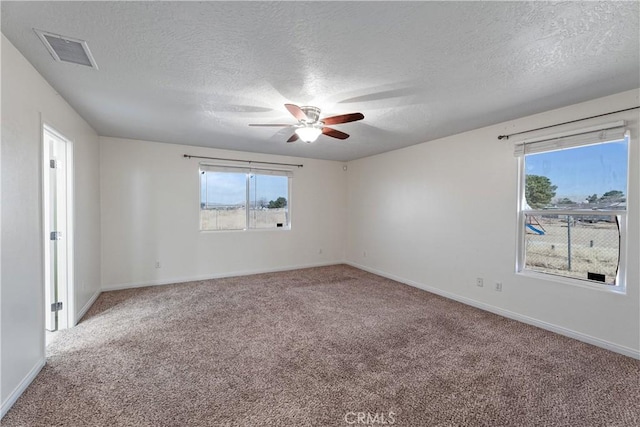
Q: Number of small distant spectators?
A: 0